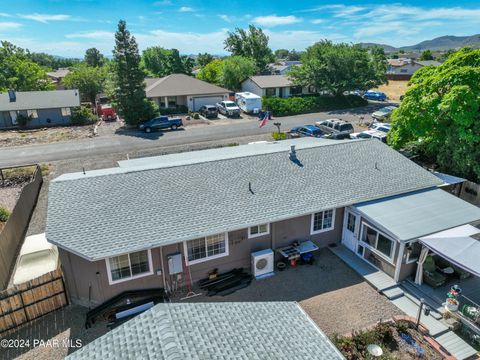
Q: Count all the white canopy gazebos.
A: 1